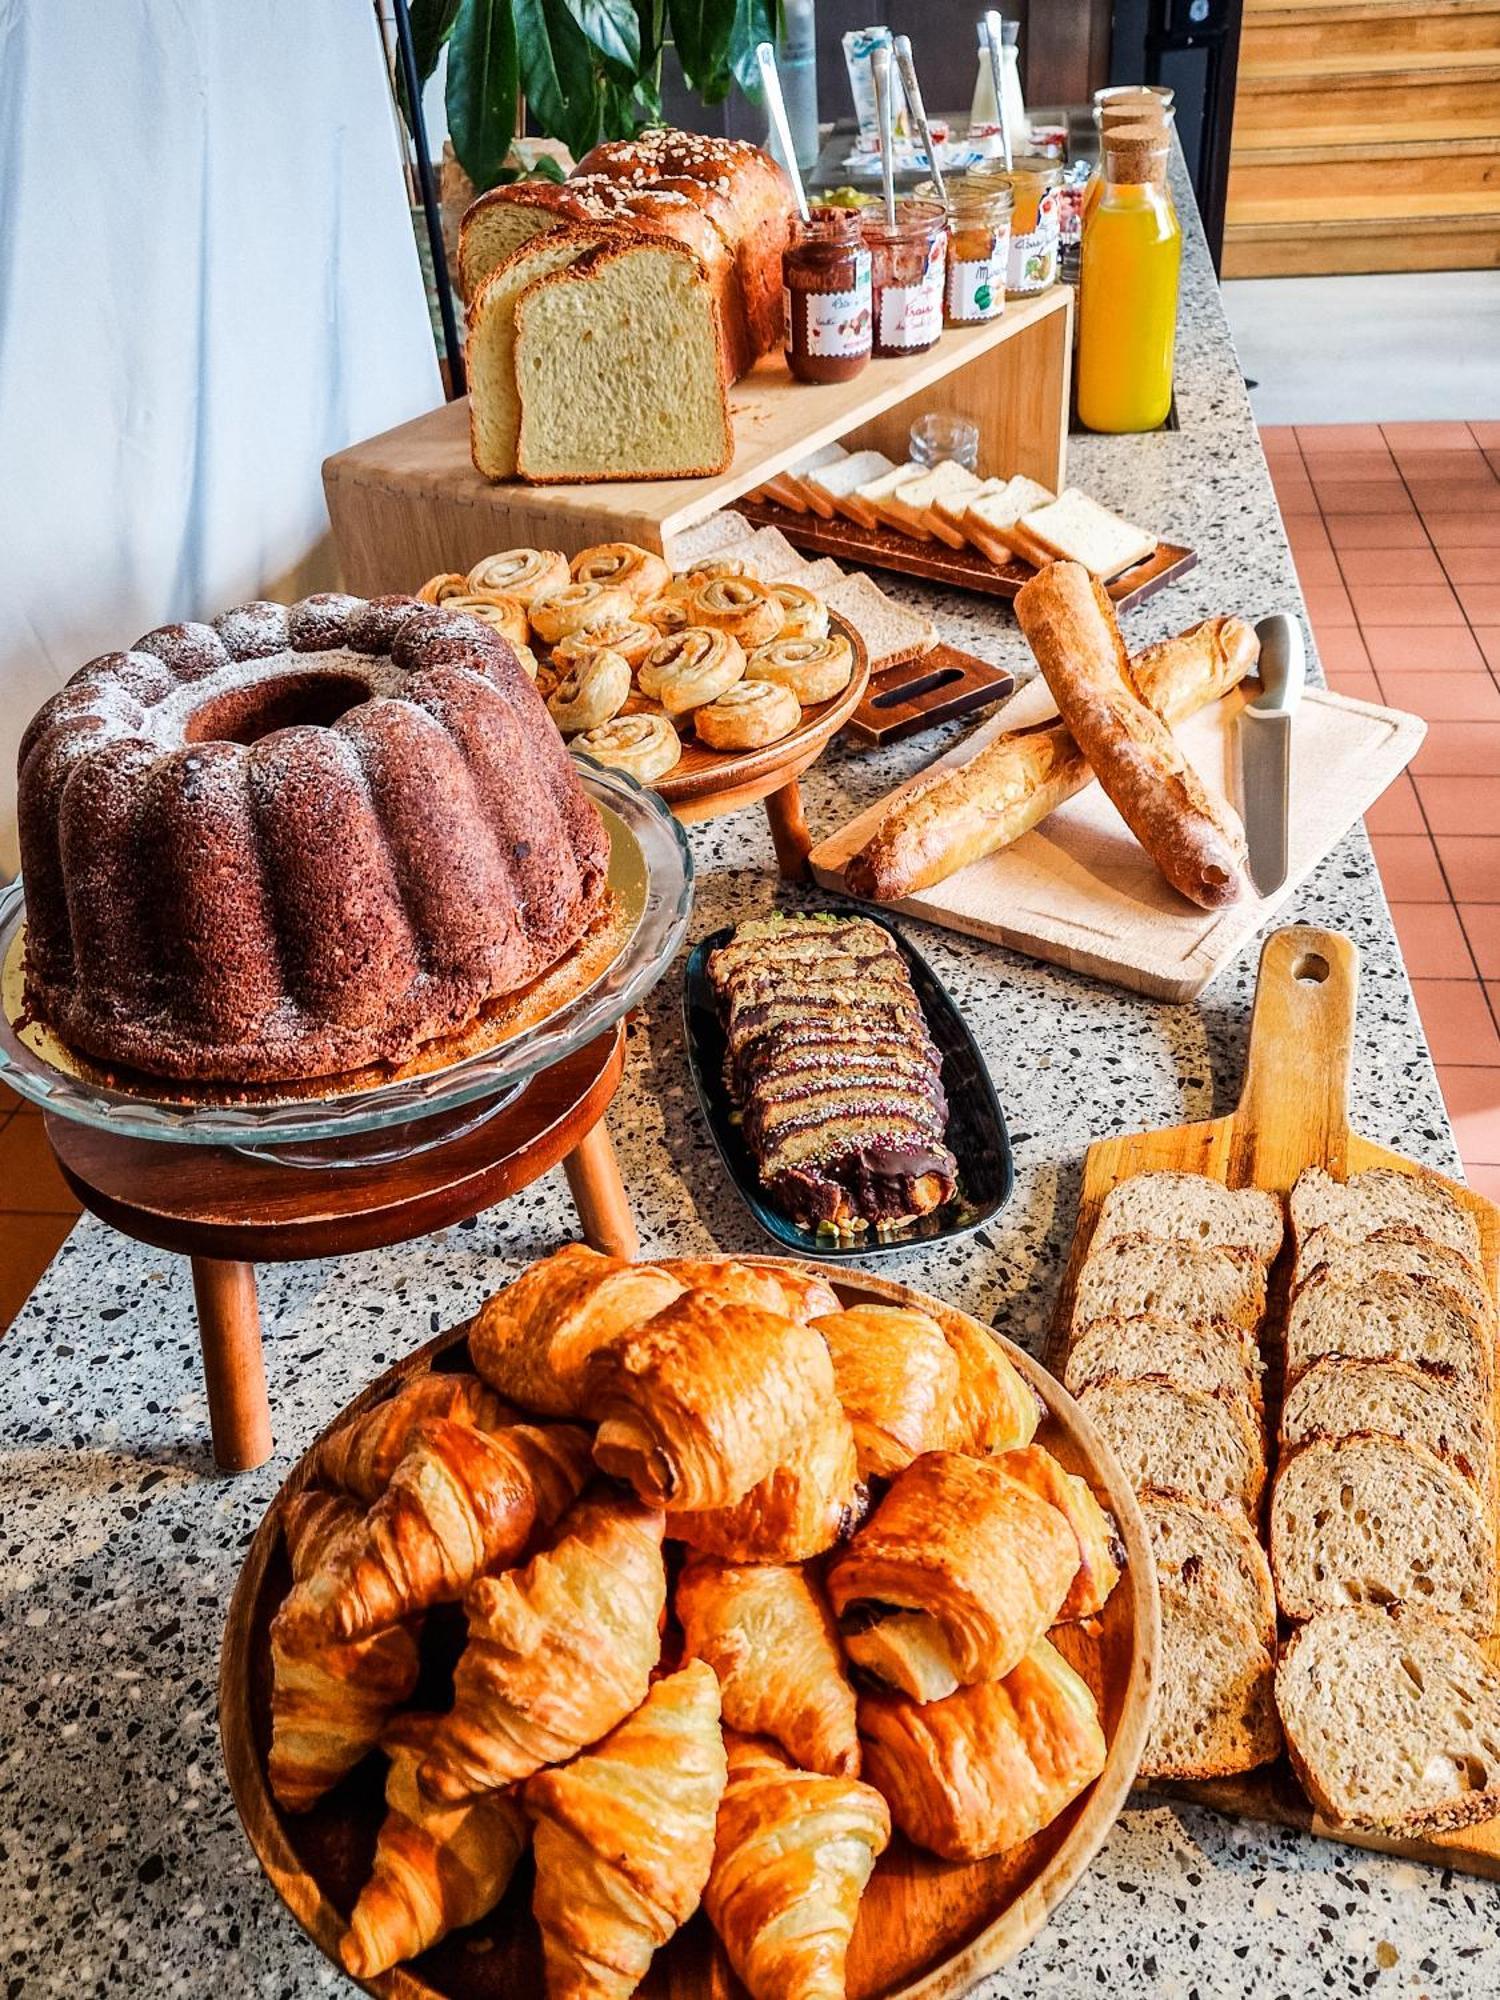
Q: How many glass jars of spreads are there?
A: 4